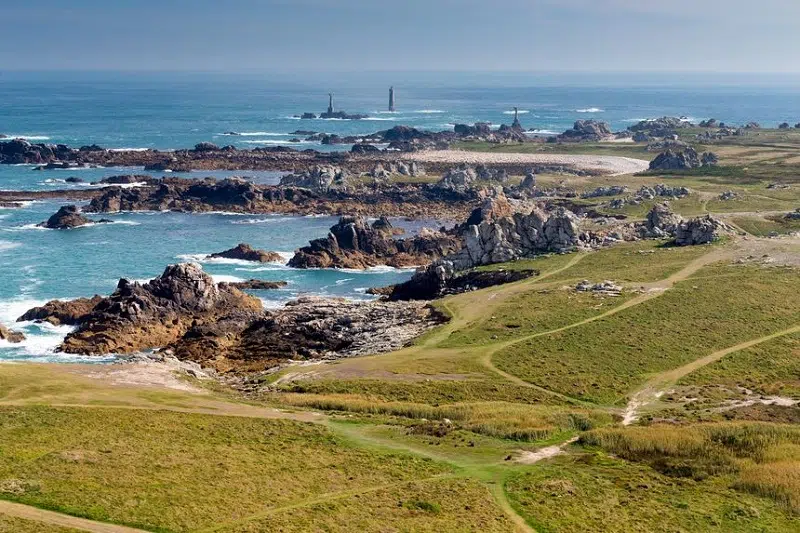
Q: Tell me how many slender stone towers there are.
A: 3